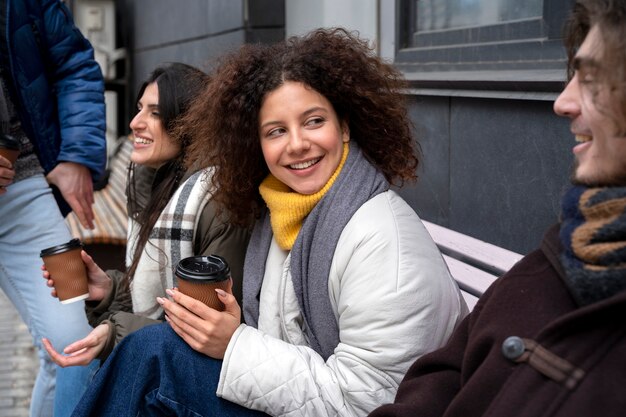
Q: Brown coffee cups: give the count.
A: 3